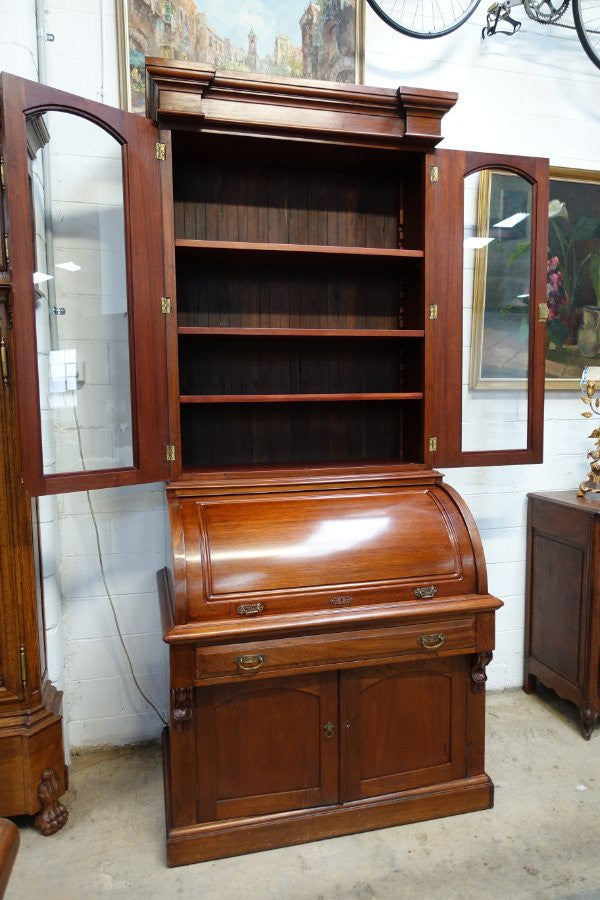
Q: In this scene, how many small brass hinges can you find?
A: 6